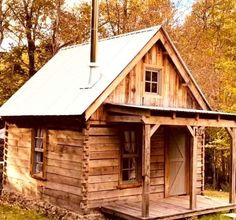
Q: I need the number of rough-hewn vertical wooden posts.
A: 3